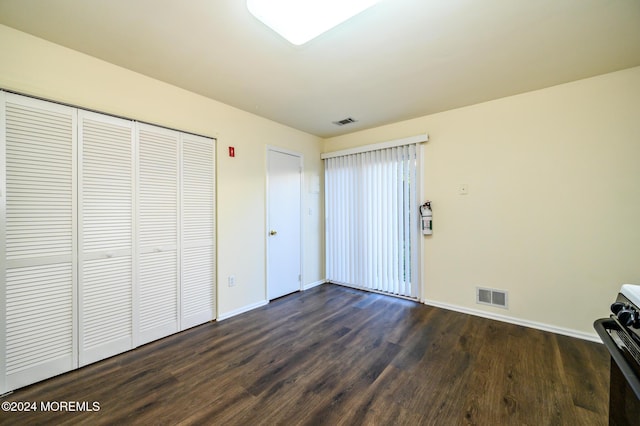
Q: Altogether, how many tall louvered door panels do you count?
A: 4